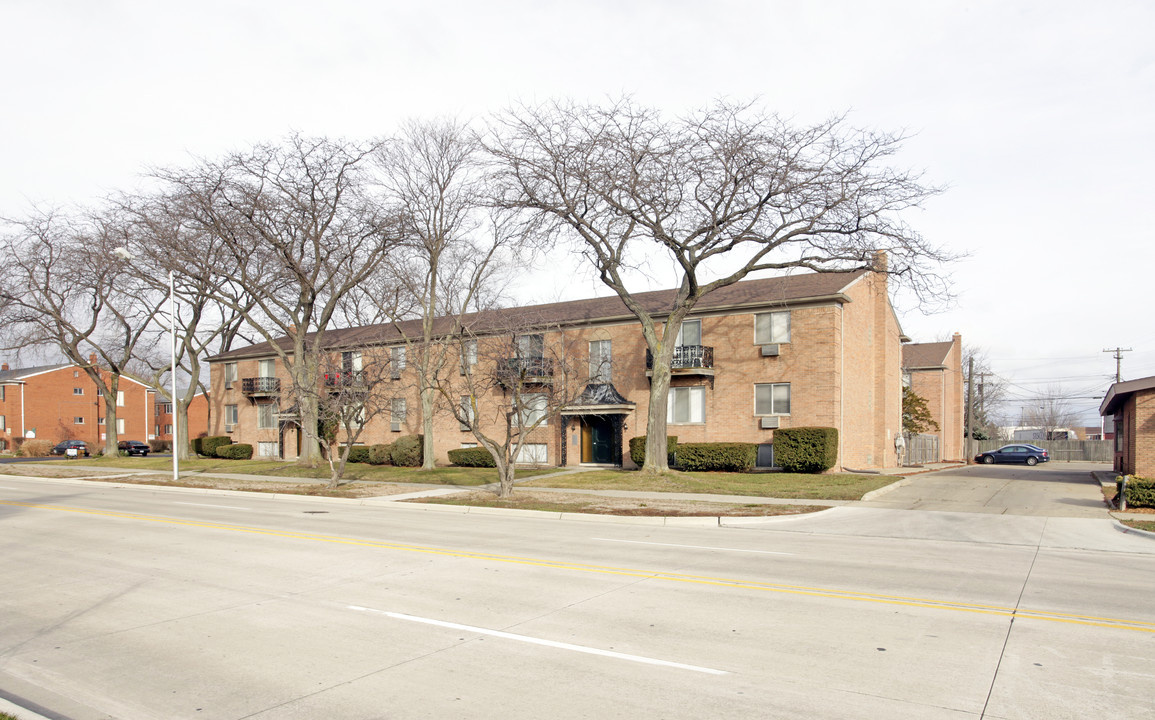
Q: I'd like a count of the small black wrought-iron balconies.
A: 4